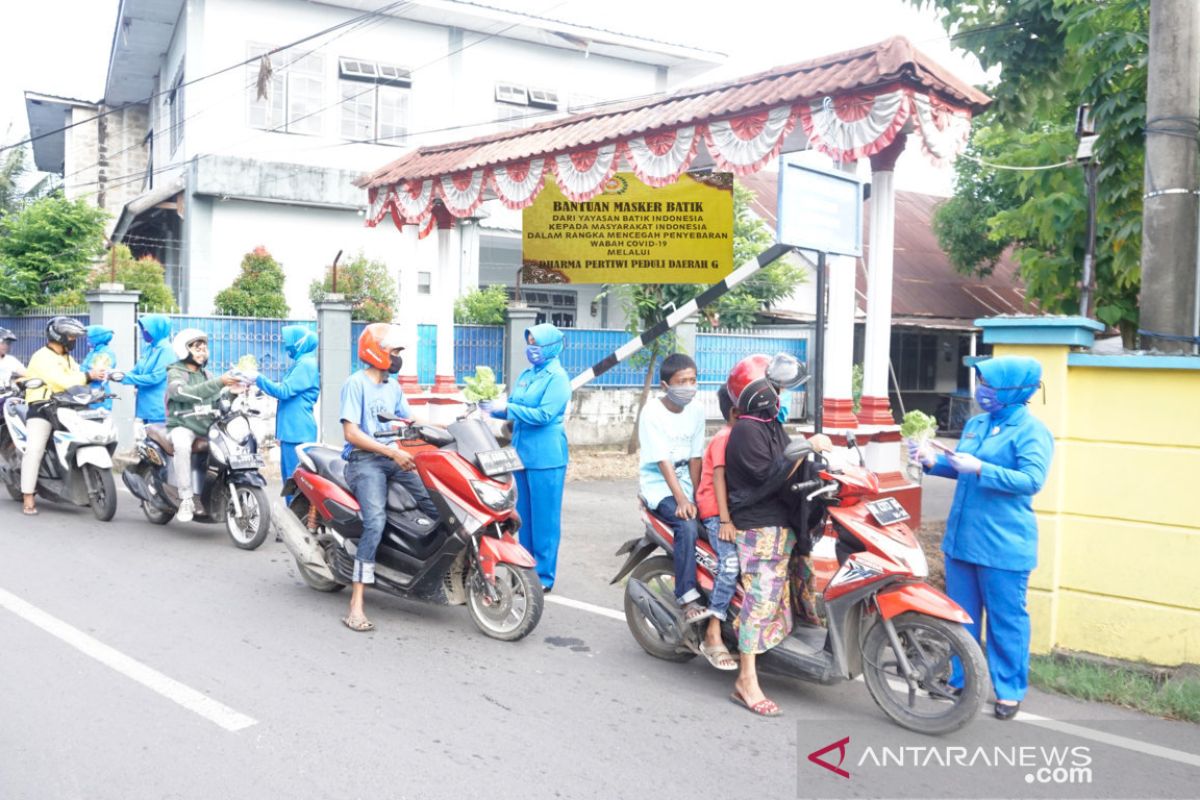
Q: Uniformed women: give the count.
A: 5